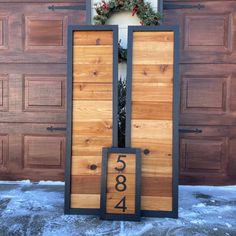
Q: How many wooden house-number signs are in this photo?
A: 1